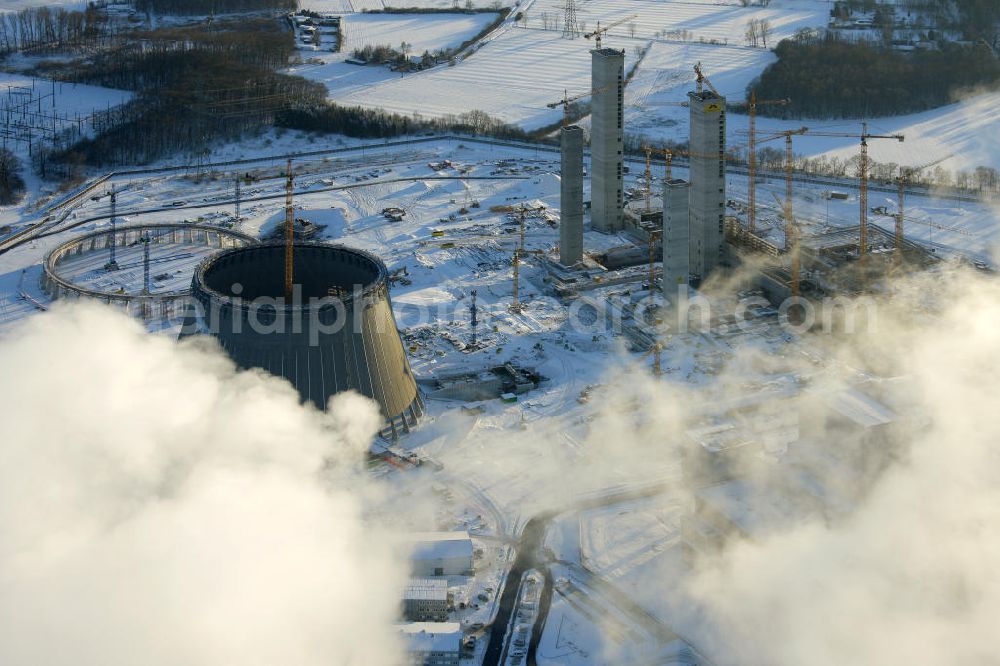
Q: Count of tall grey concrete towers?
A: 4